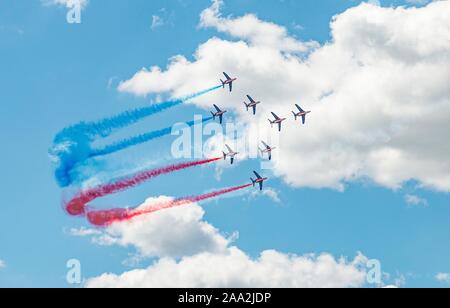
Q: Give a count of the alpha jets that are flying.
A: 8